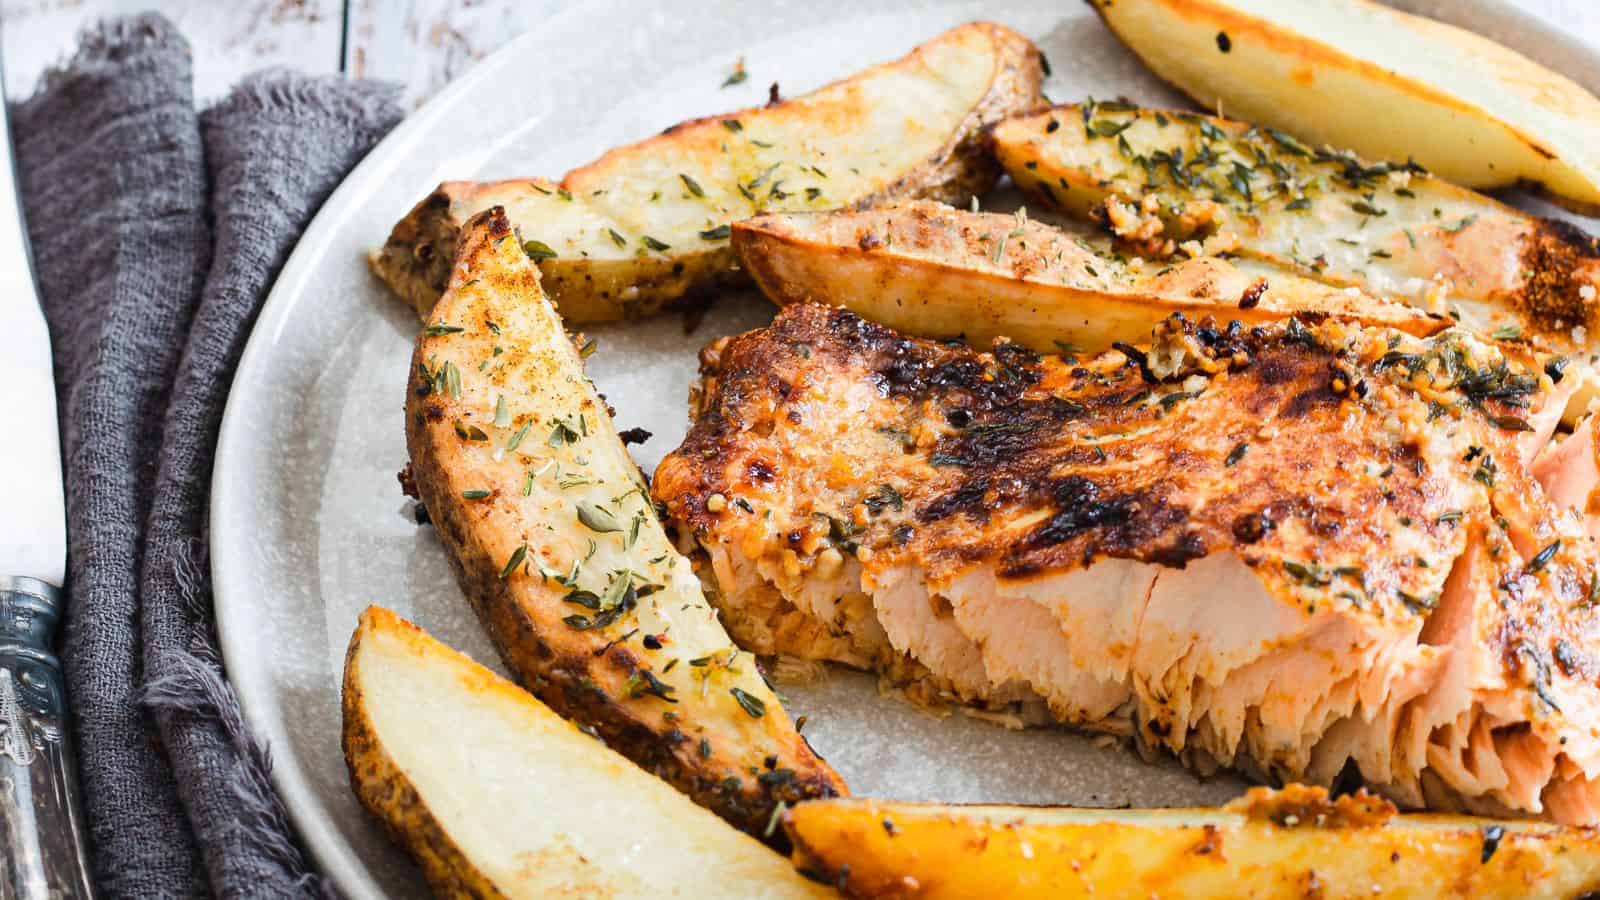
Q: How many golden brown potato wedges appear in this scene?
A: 7